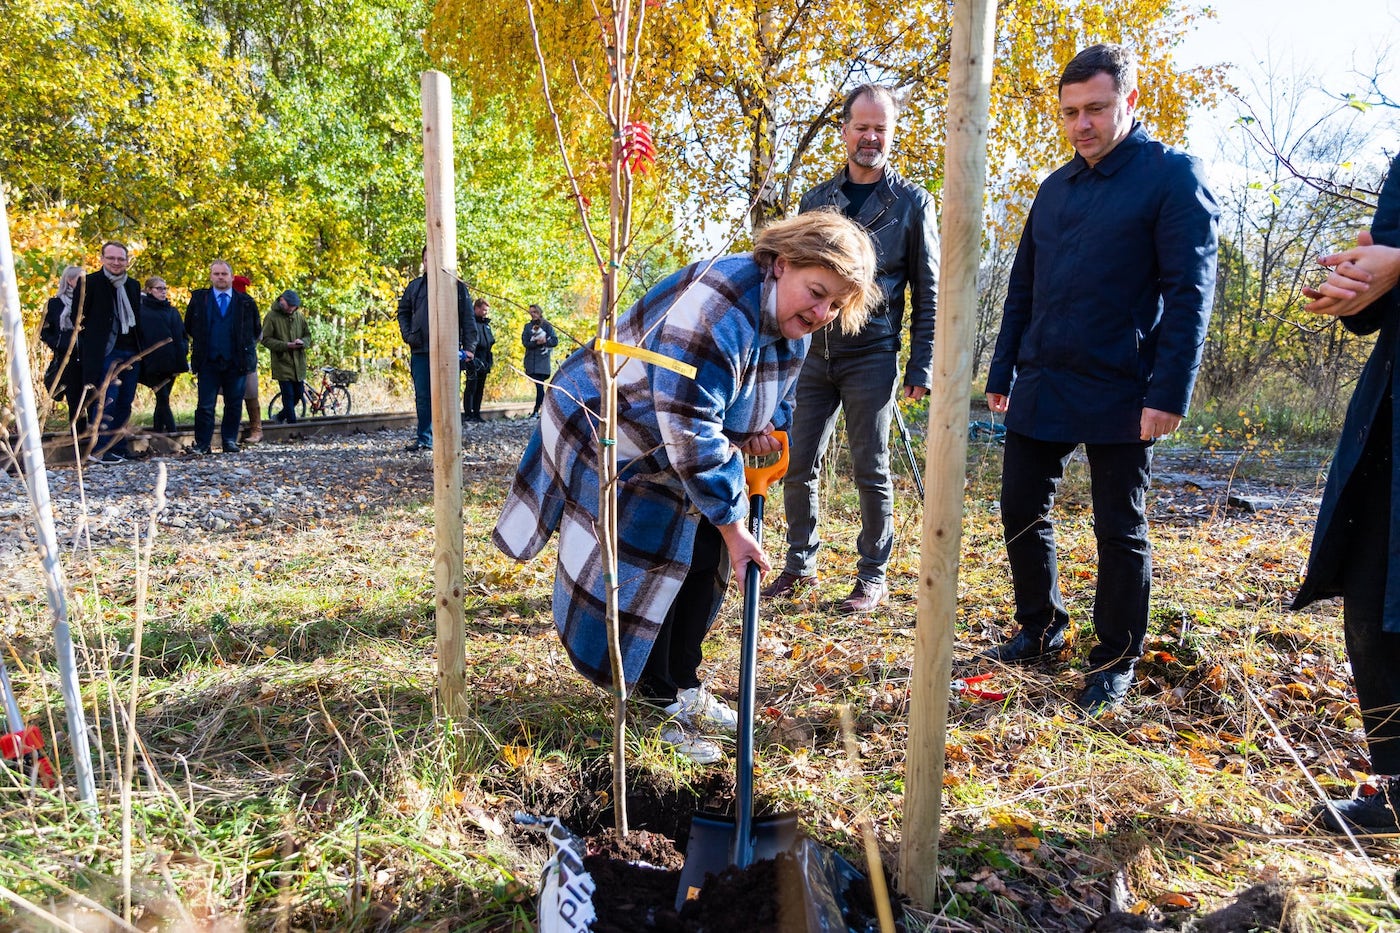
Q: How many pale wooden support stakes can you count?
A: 2